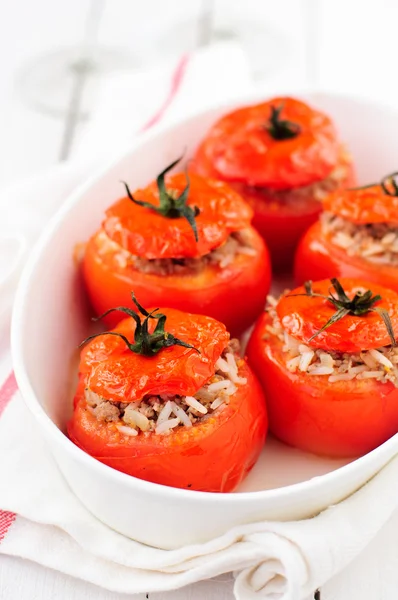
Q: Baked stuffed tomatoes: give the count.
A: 5